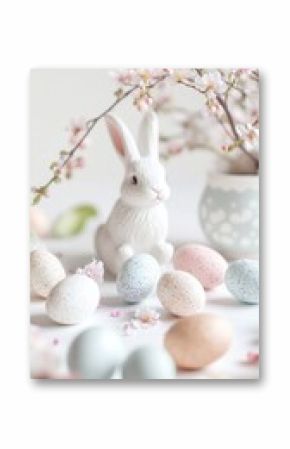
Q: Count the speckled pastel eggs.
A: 6